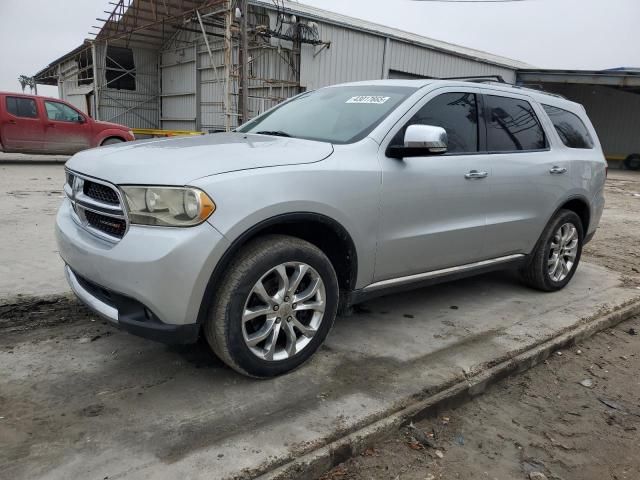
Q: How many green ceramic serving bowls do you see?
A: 0